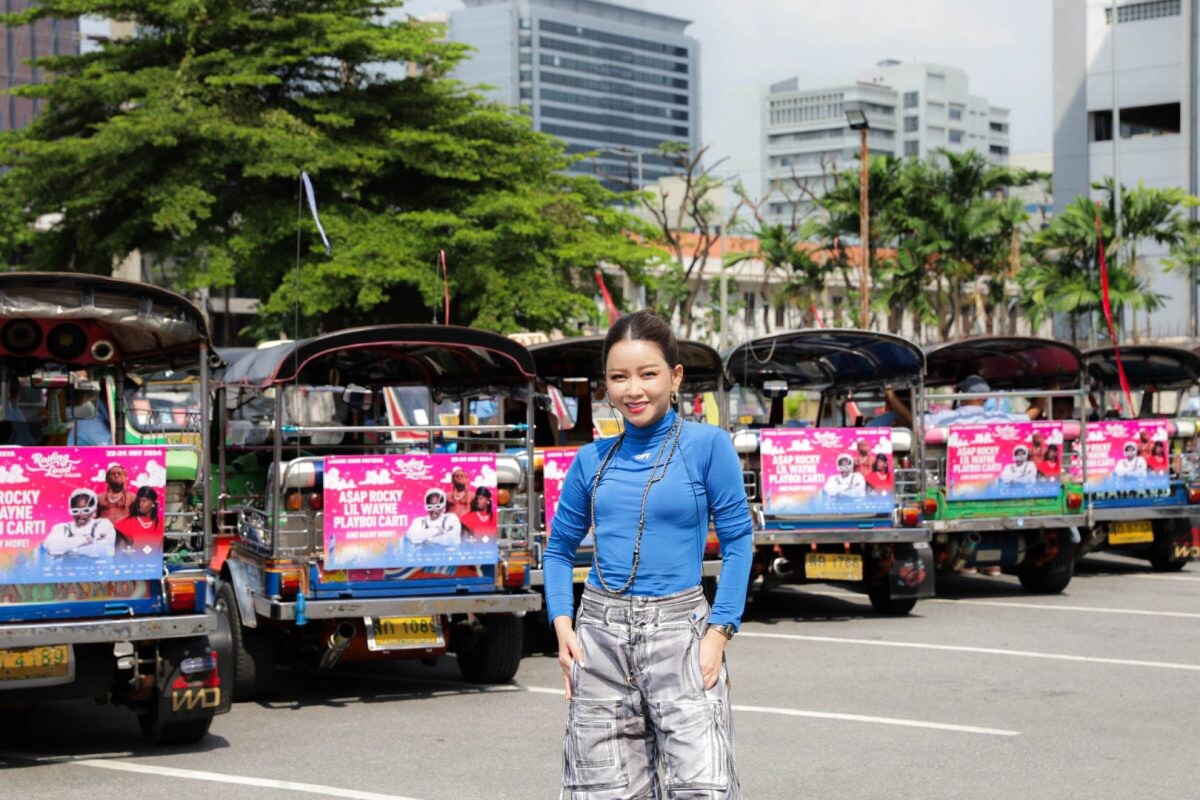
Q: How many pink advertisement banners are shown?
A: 6